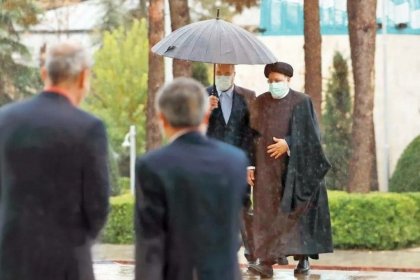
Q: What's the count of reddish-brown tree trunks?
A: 4